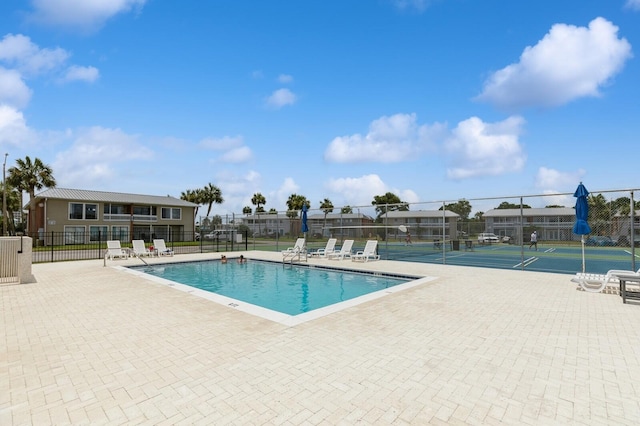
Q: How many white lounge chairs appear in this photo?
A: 8